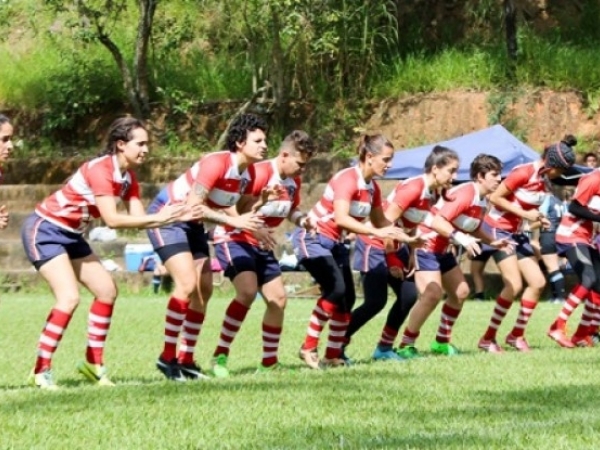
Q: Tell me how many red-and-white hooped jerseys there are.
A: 8